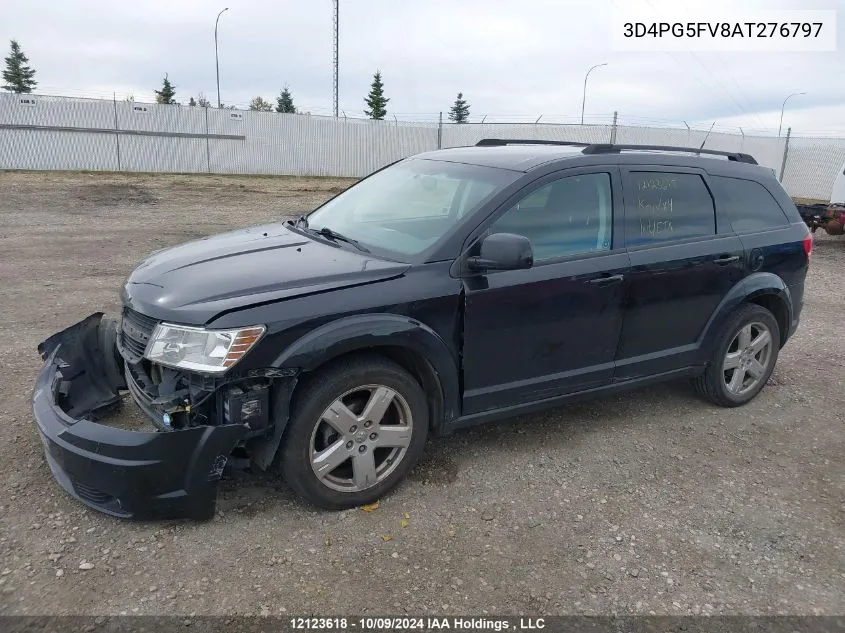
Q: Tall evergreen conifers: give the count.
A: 5